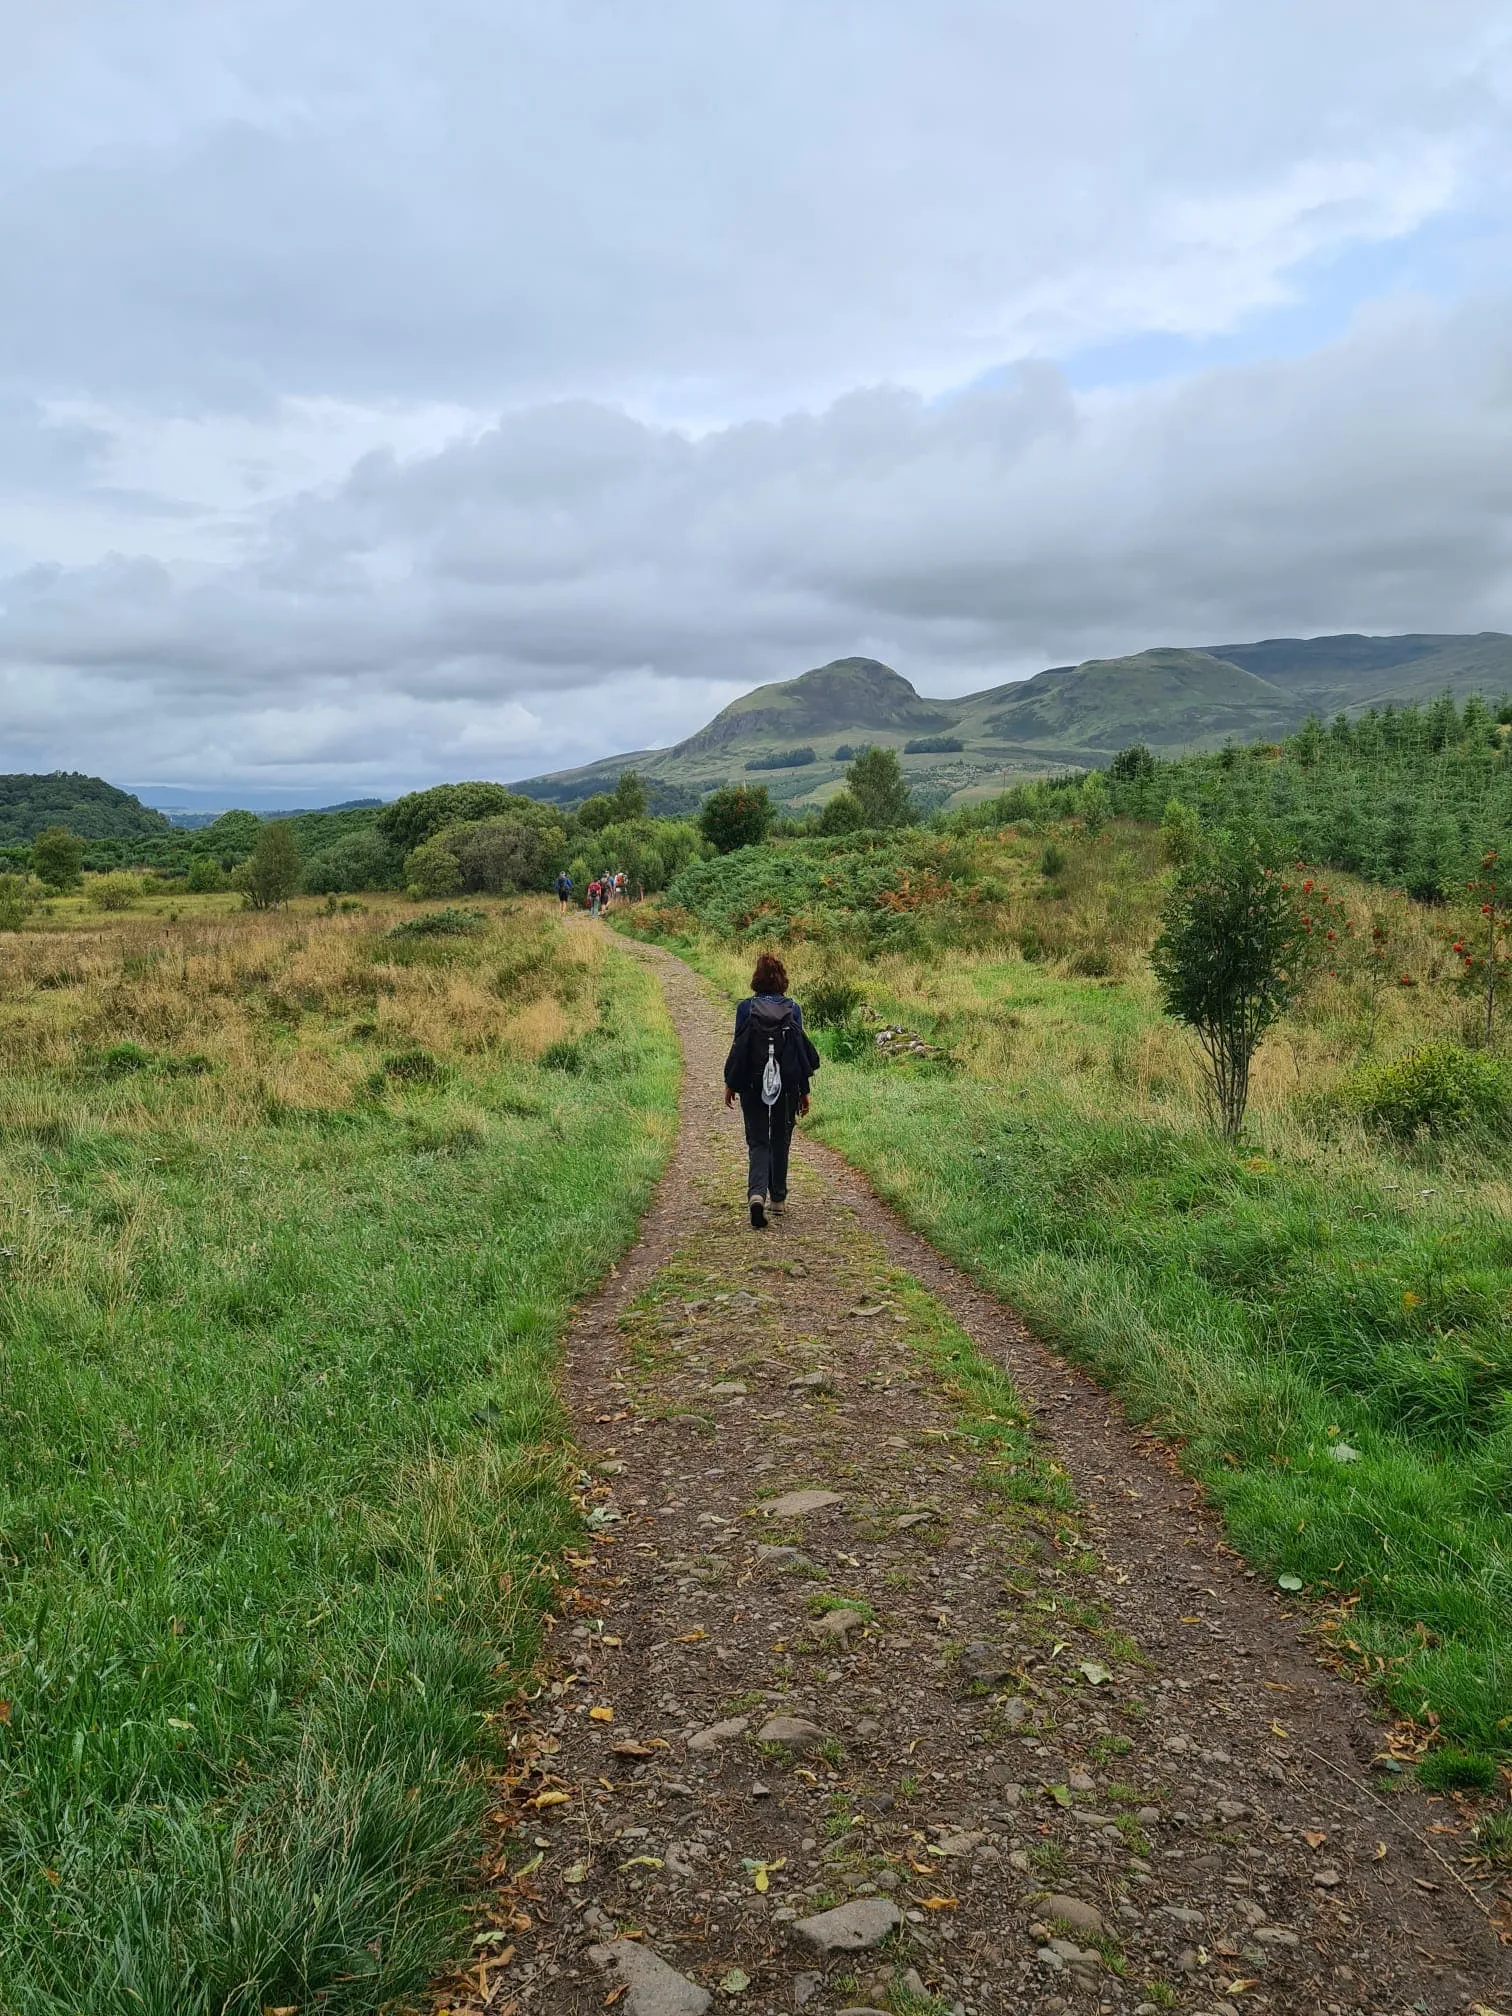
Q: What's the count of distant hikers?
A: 5